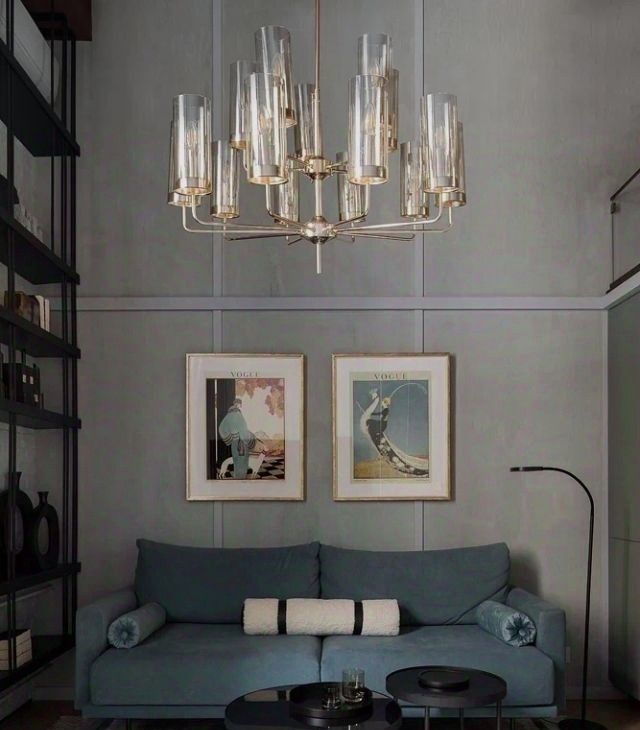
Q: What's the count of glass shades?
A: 15